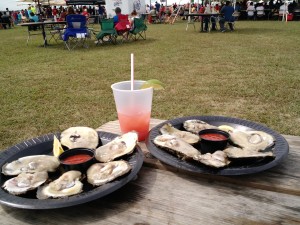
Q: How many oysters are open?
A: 12